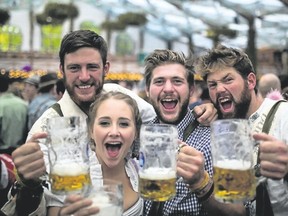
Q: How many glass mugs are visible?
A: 4